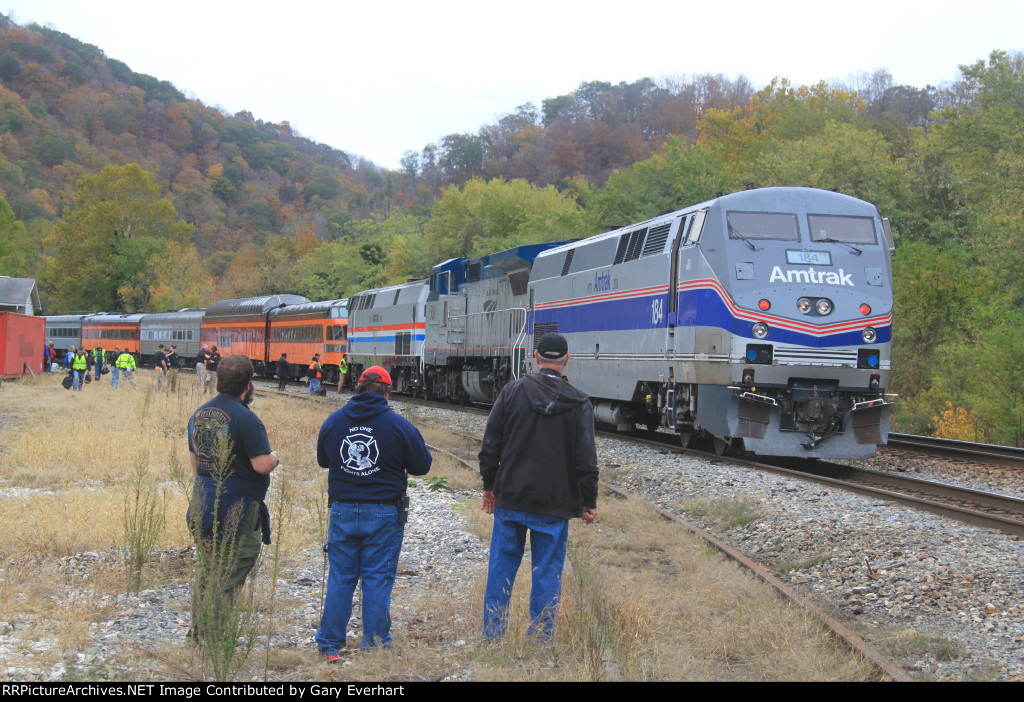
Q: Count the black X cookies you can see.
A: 0